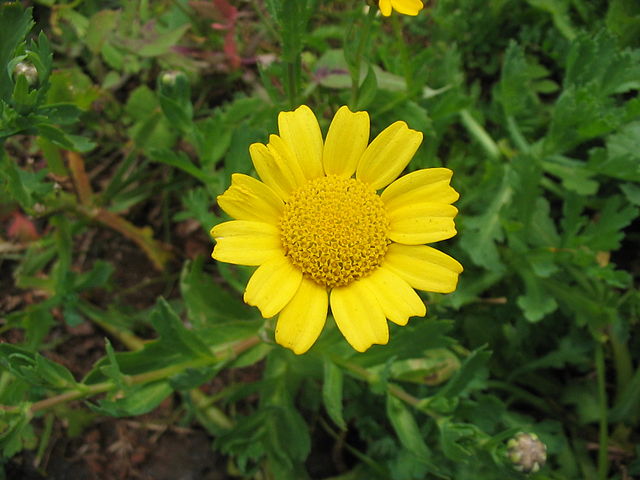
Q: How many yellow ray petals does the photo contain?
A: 13